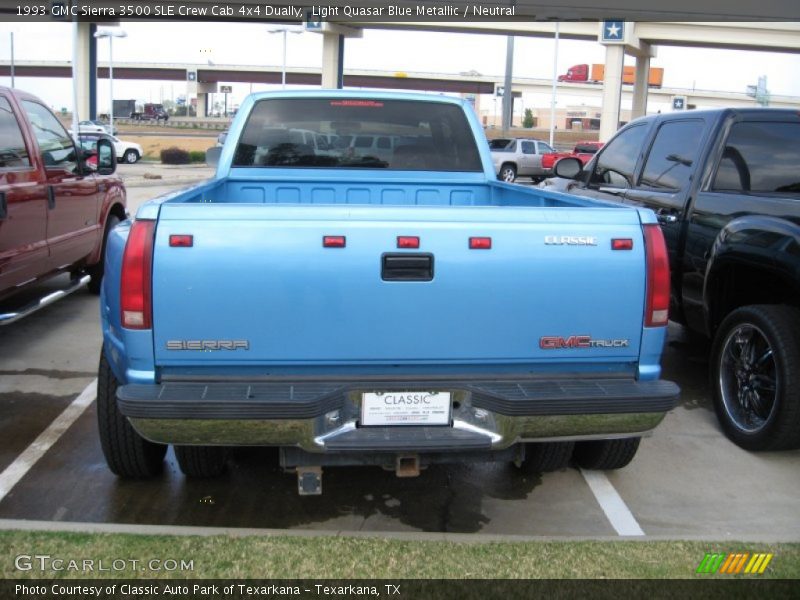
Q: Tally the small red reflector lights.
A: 5